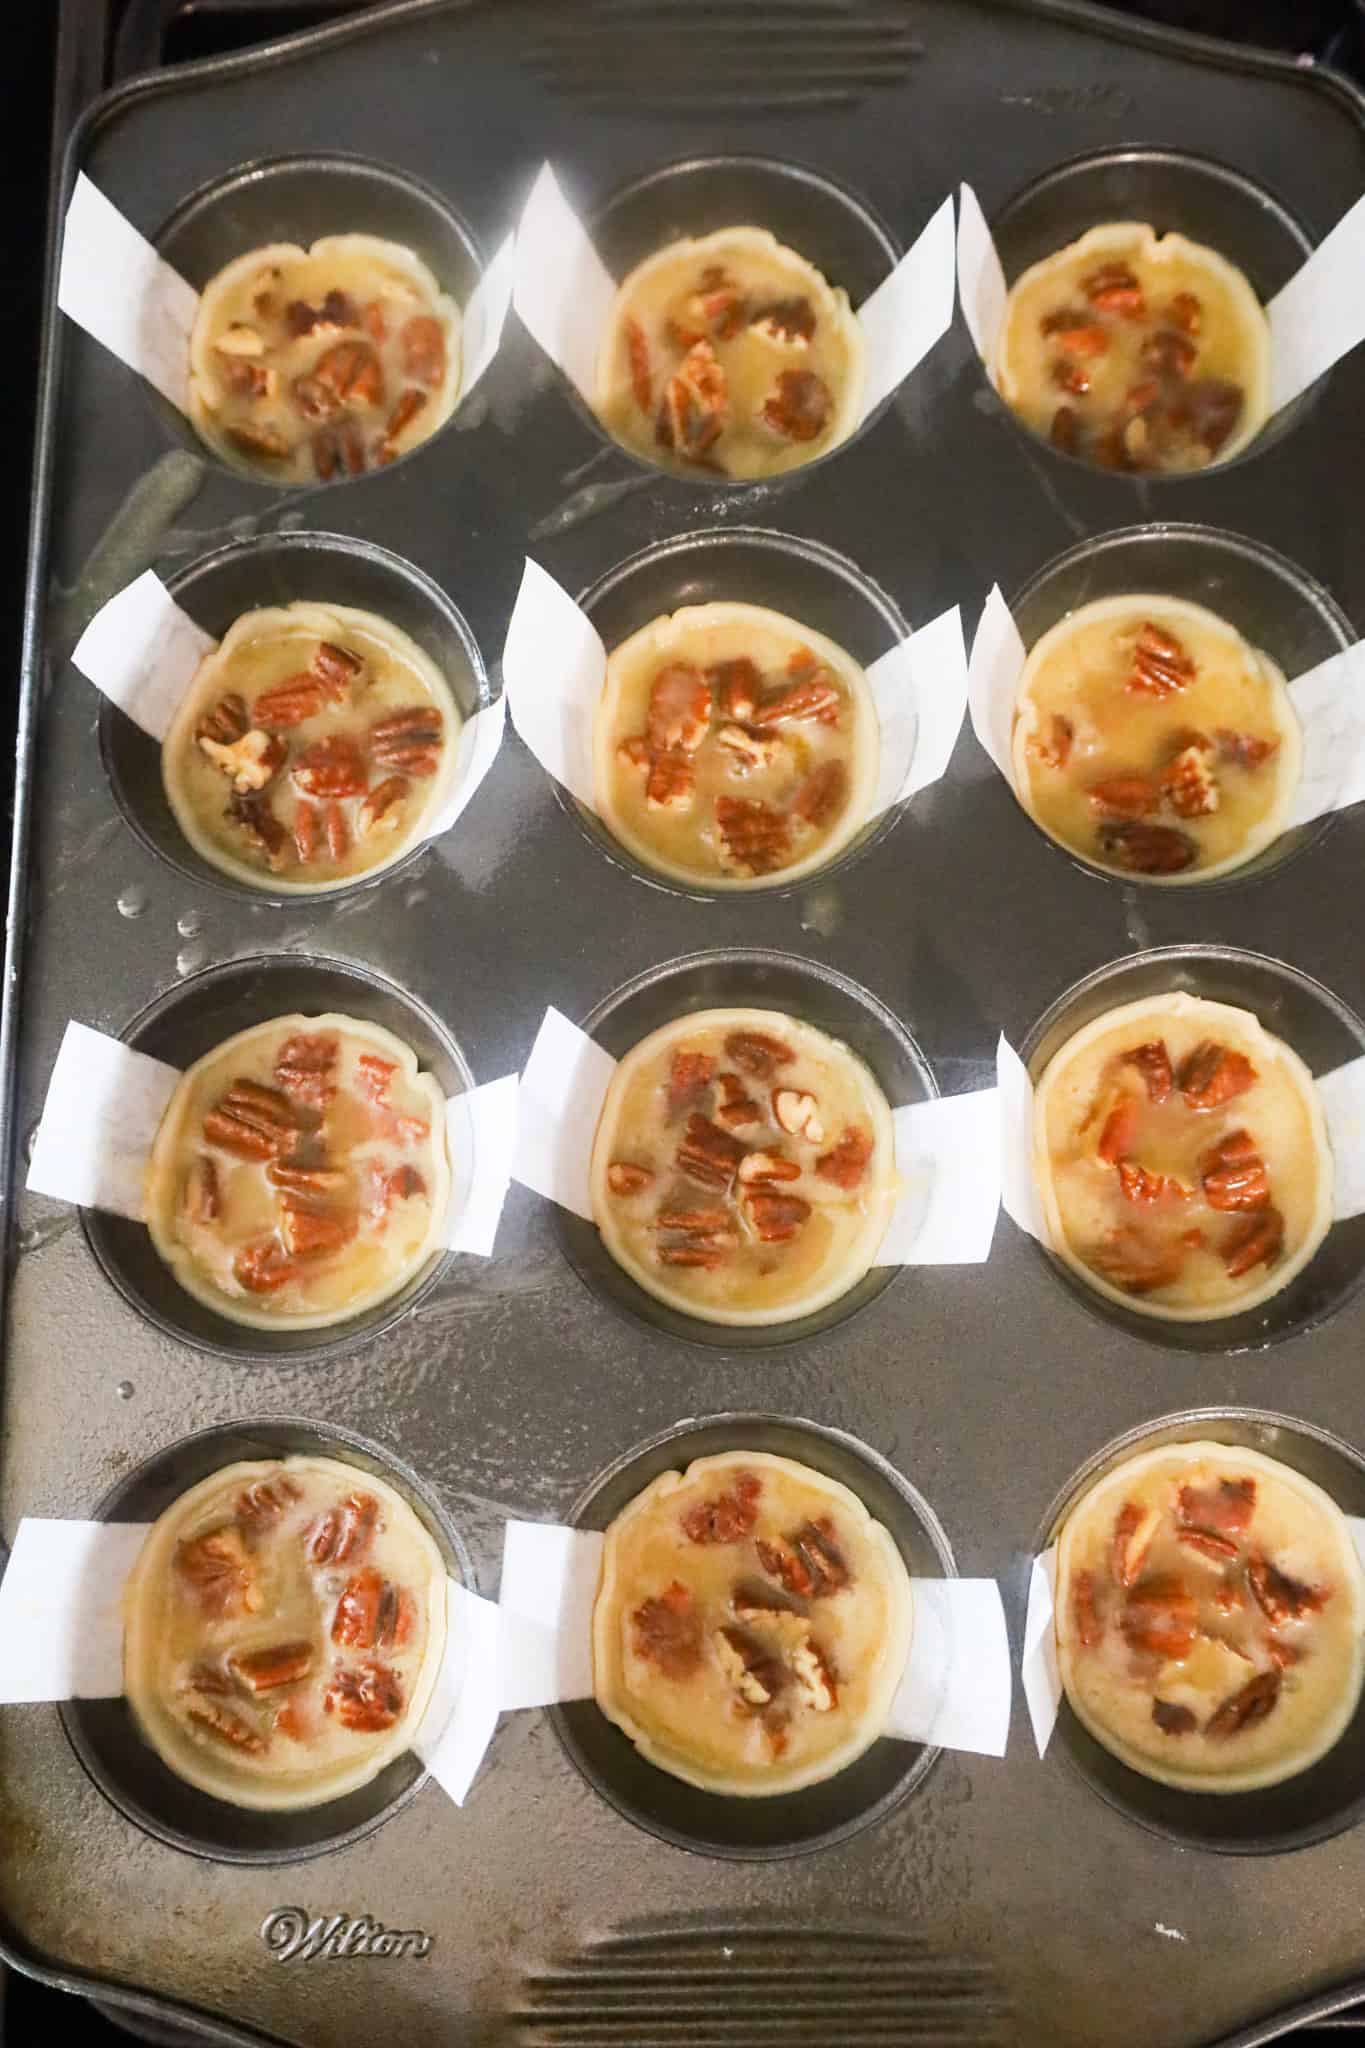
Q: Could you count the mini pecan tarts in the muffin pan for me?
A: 12